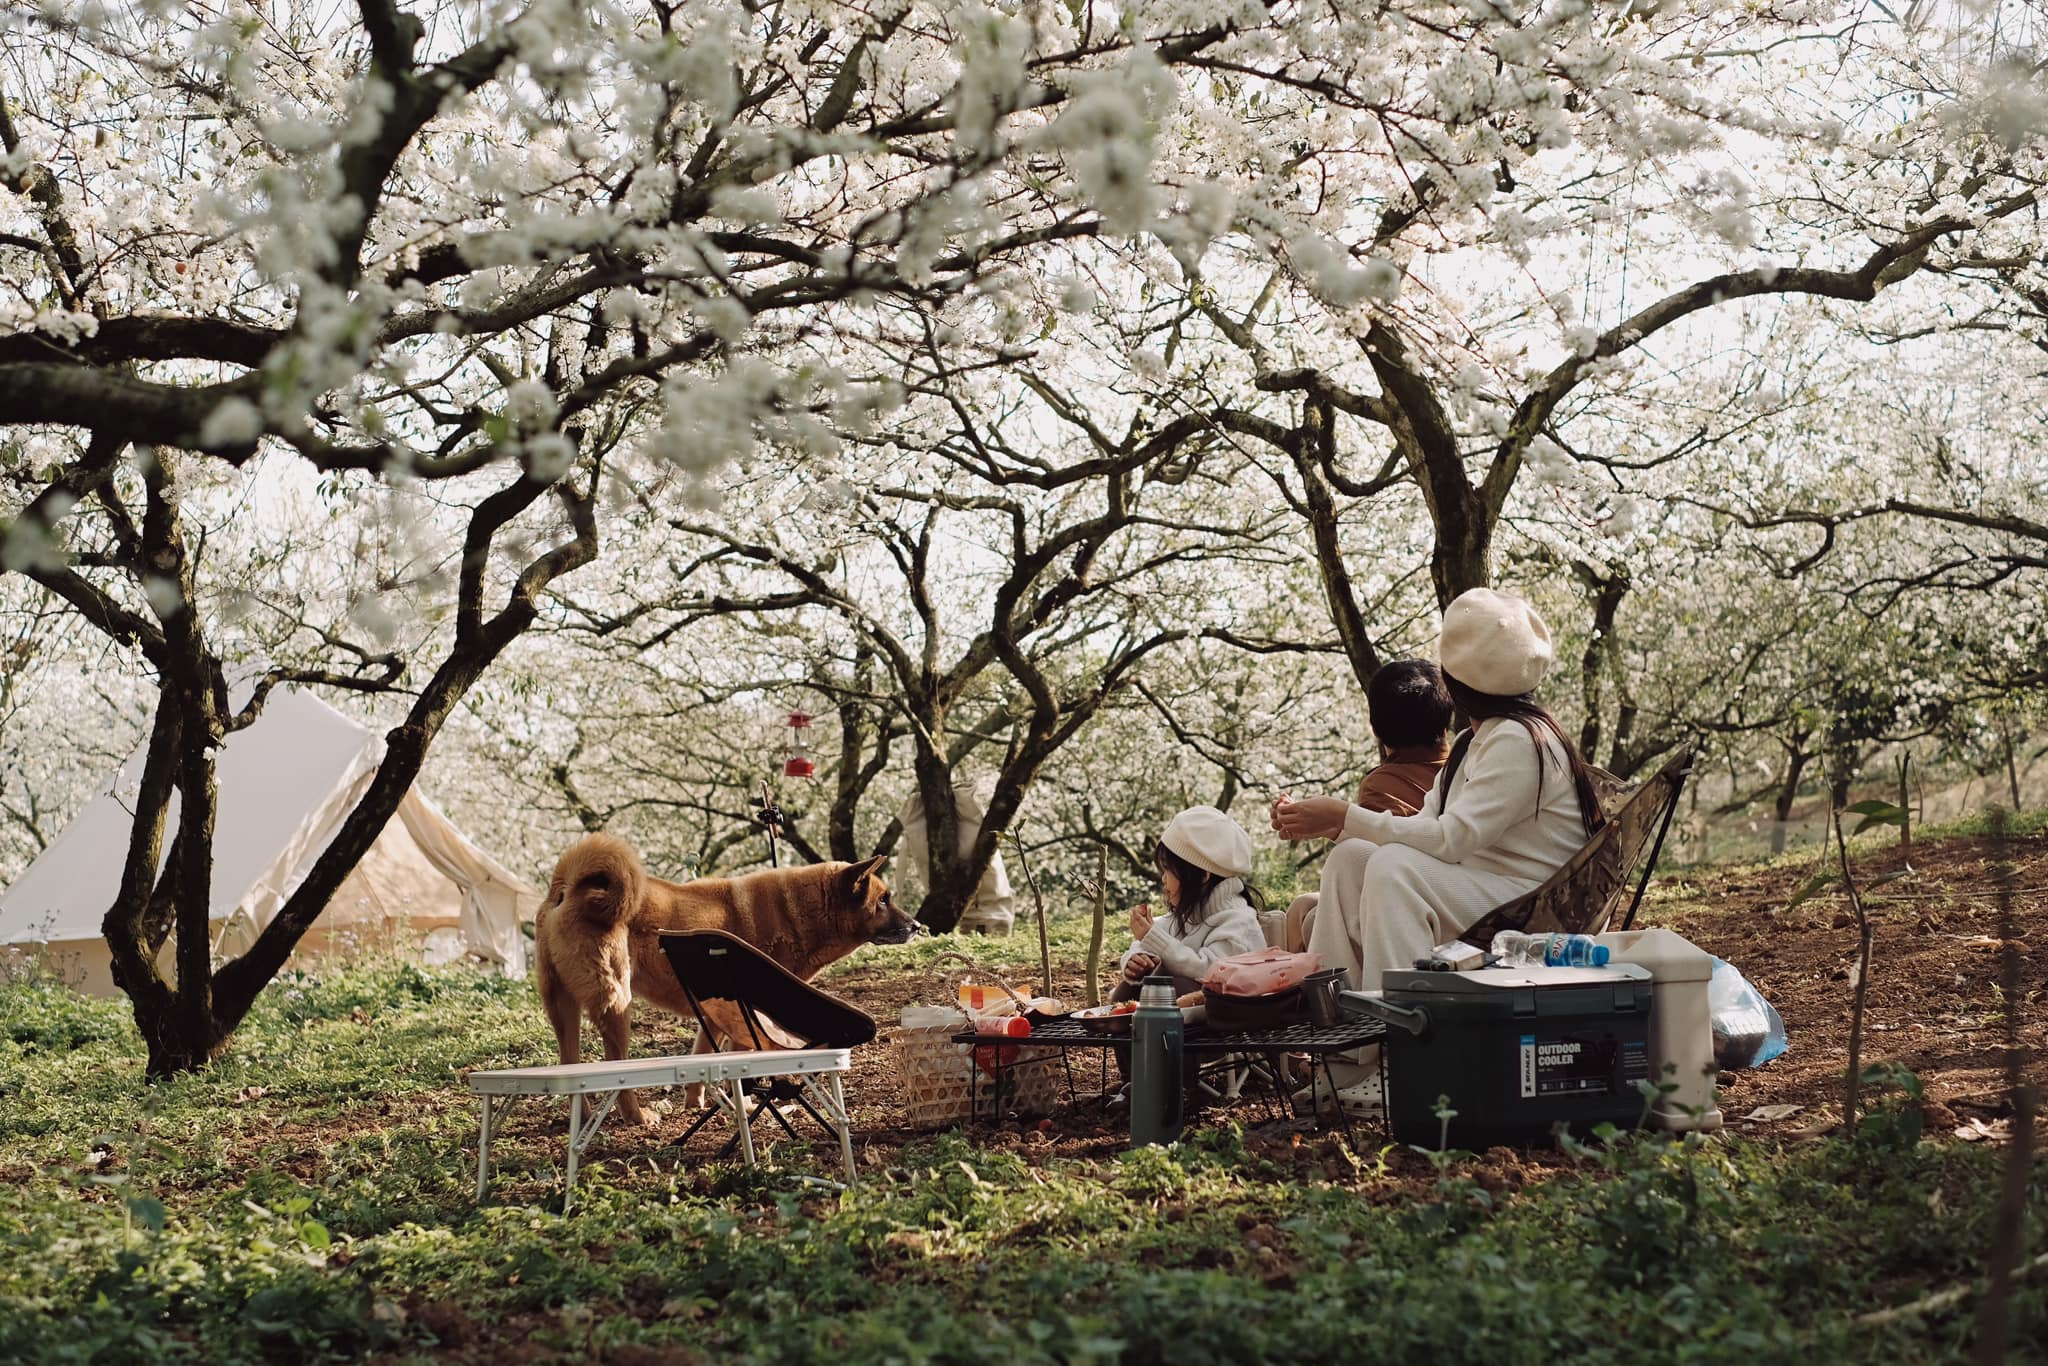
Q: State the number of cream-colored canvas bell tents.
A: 1